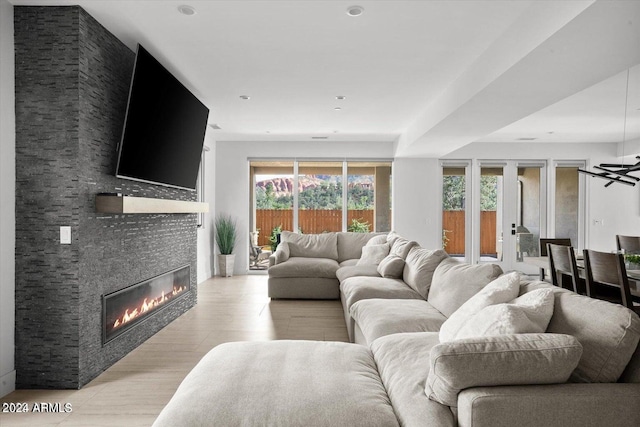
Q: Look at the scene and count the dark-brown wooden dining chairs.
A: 4